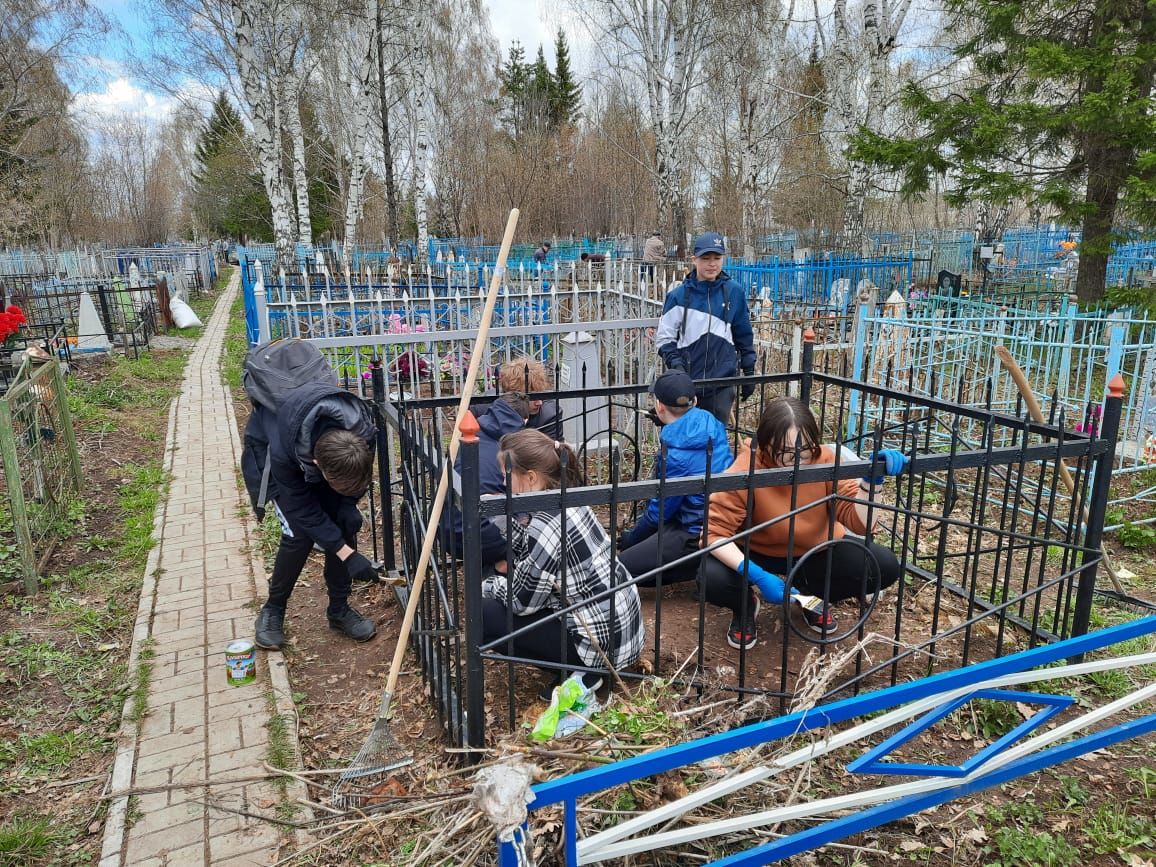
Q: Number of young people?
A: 7